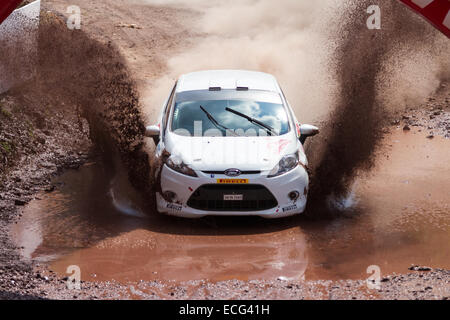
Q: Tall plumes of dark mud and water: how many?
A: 2